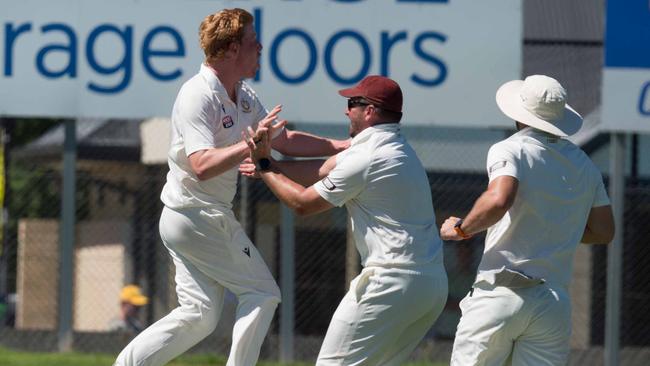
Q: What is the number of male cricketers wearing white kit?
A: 3